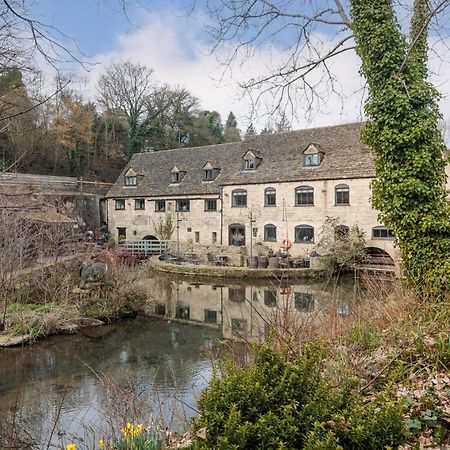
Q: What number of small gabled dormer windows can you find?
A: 5